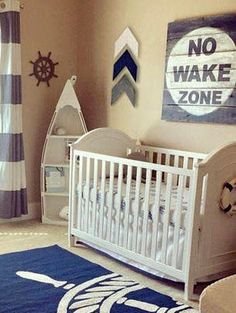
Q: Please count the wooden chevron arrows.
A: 3